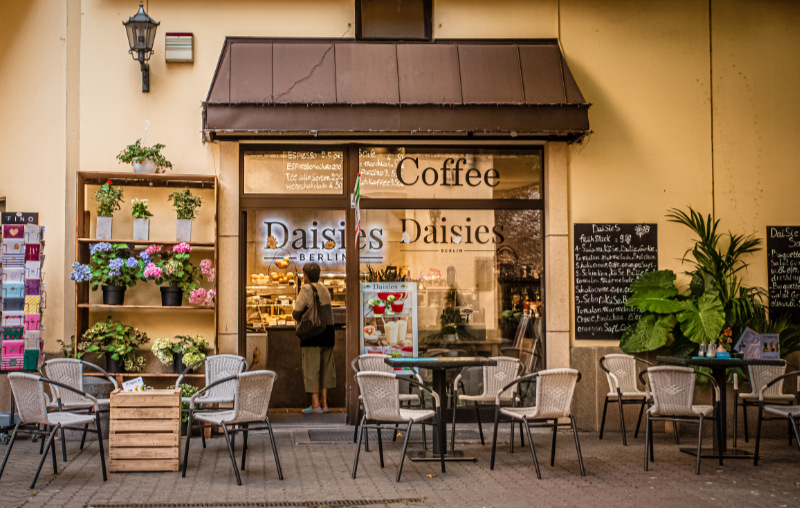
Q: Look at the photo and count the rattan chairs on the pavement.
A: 12